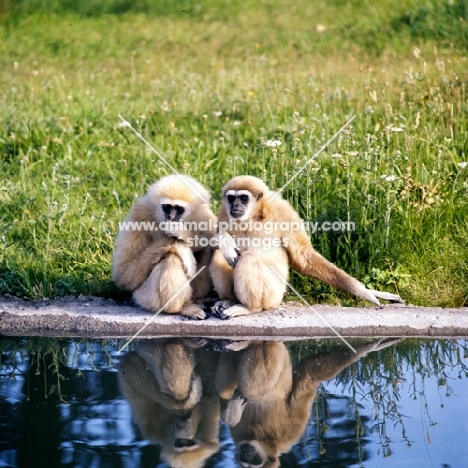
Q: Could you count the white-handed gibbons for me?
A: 2